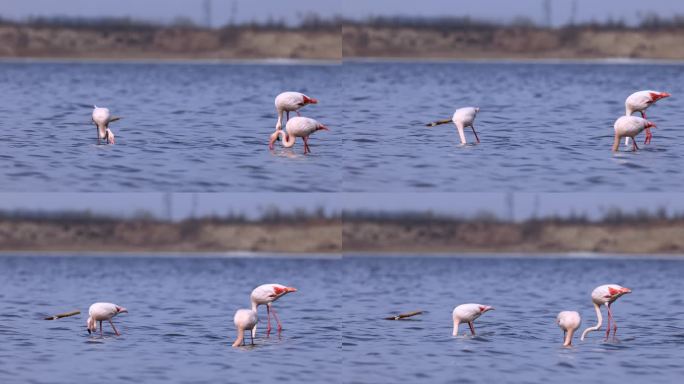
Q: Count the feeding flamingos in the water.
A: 12